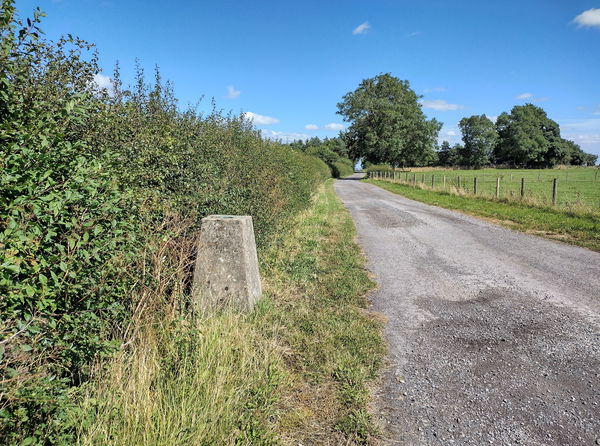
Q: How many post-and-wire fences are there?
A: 1